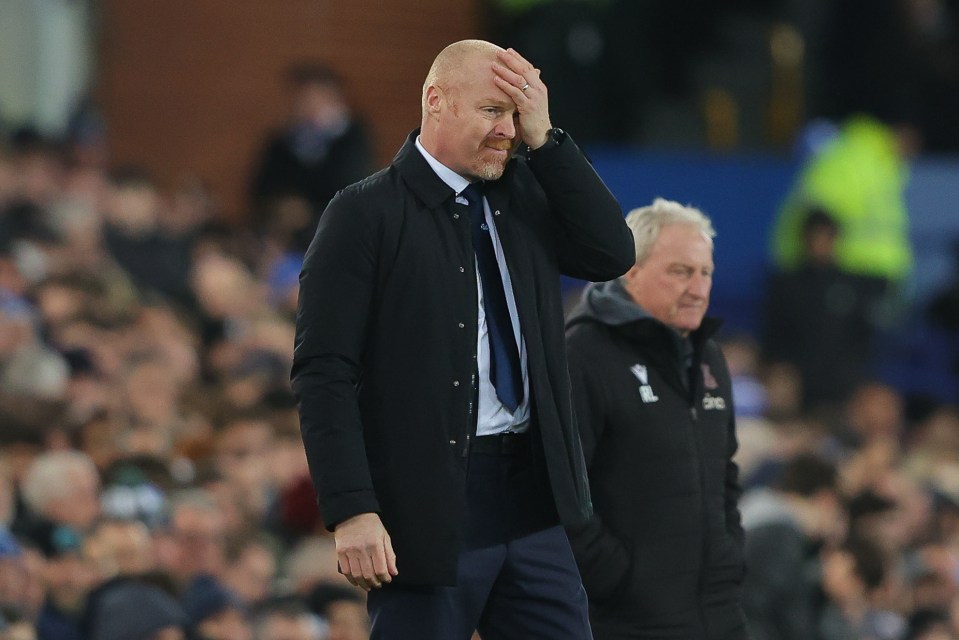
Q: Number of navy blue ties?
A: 1